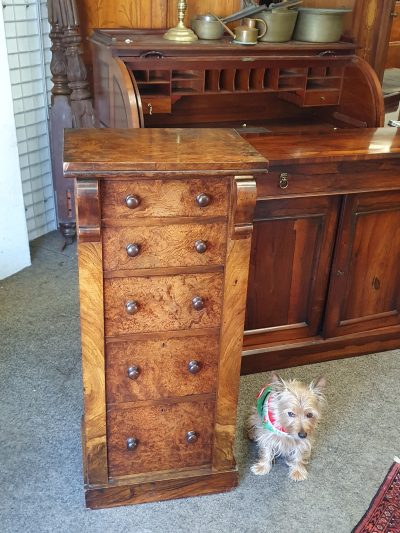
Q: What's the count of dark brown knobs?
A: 10